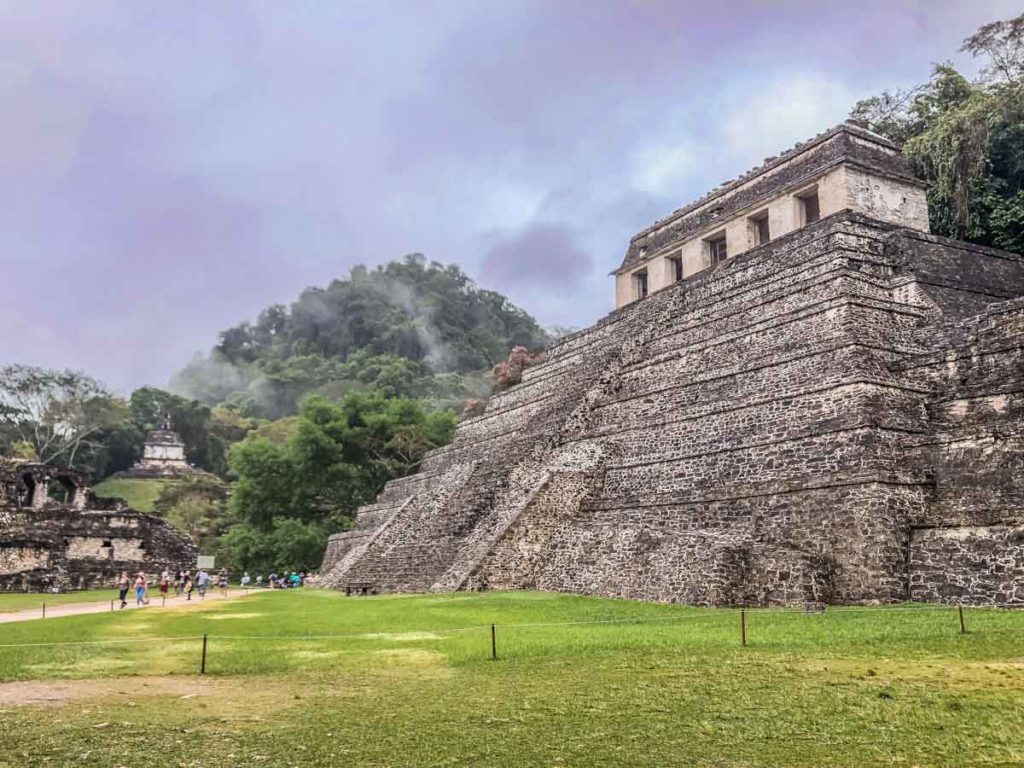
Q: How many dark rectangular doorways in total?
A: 5